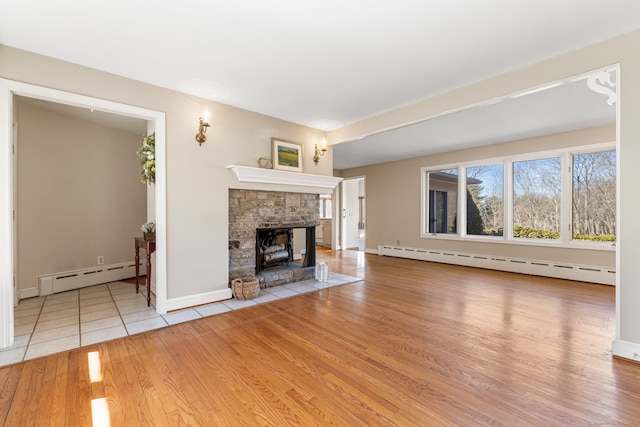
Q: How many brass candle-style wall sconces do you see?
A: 2